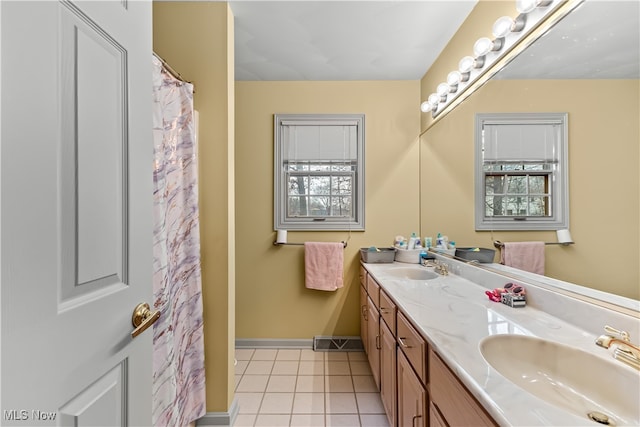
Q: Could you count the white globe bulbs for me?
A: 8